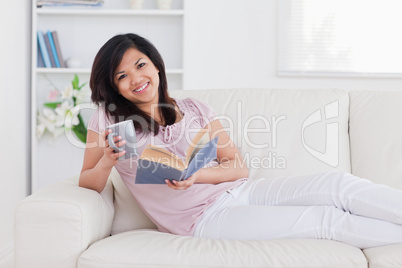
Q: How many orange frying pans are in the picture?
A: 0